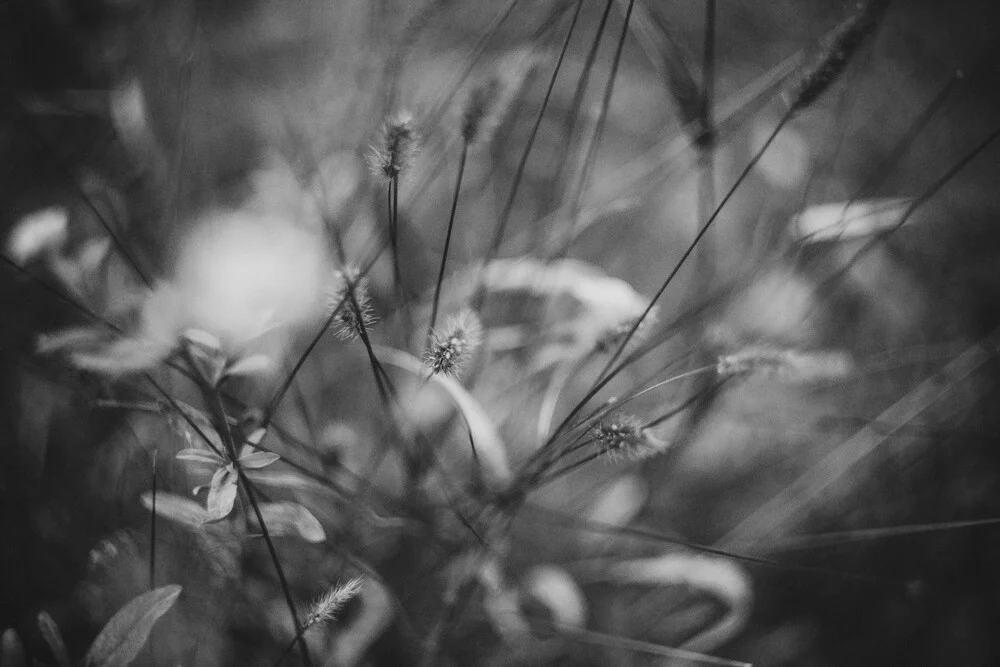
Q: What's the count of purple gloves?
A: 0